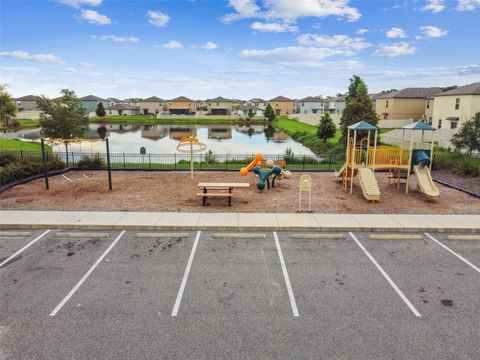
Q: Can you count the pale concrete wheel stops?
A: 7